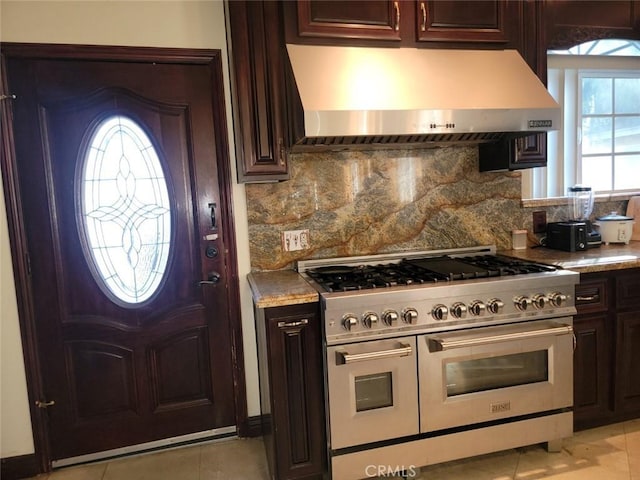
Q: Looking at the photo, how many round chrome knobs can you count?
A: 11